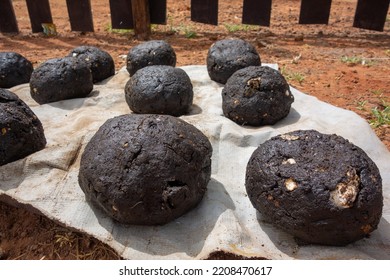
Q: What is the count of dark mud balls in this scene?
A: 10